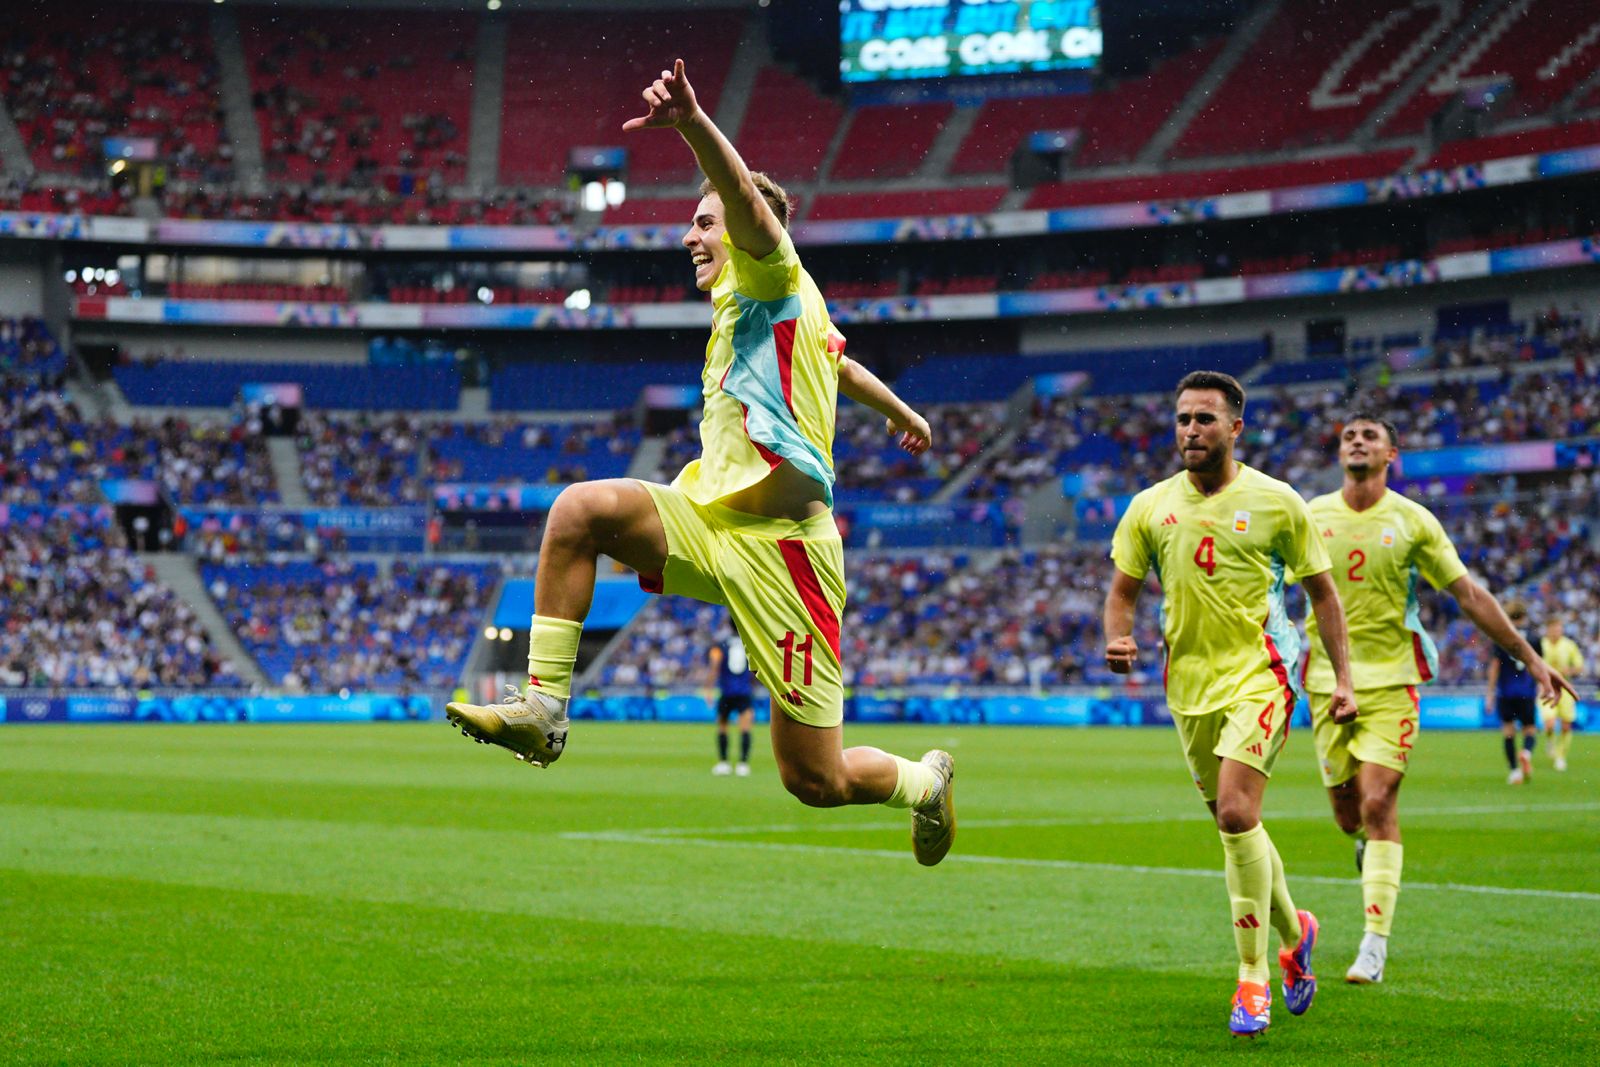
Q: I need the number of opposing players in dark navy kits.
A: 2